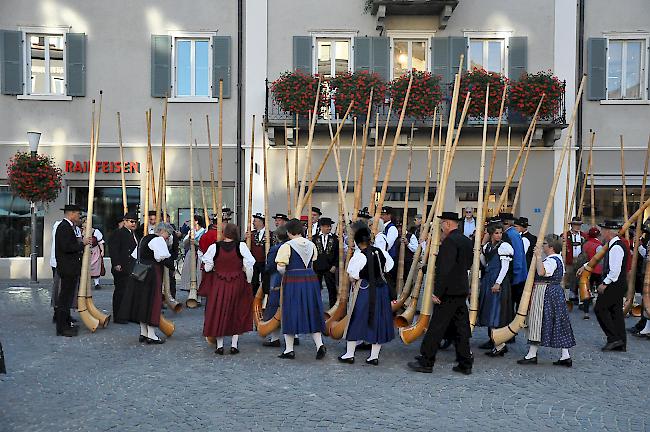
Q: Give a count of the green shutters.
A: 11